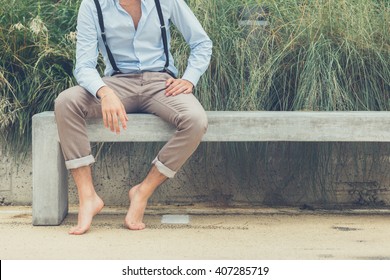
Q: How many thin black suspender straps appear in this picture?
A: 2